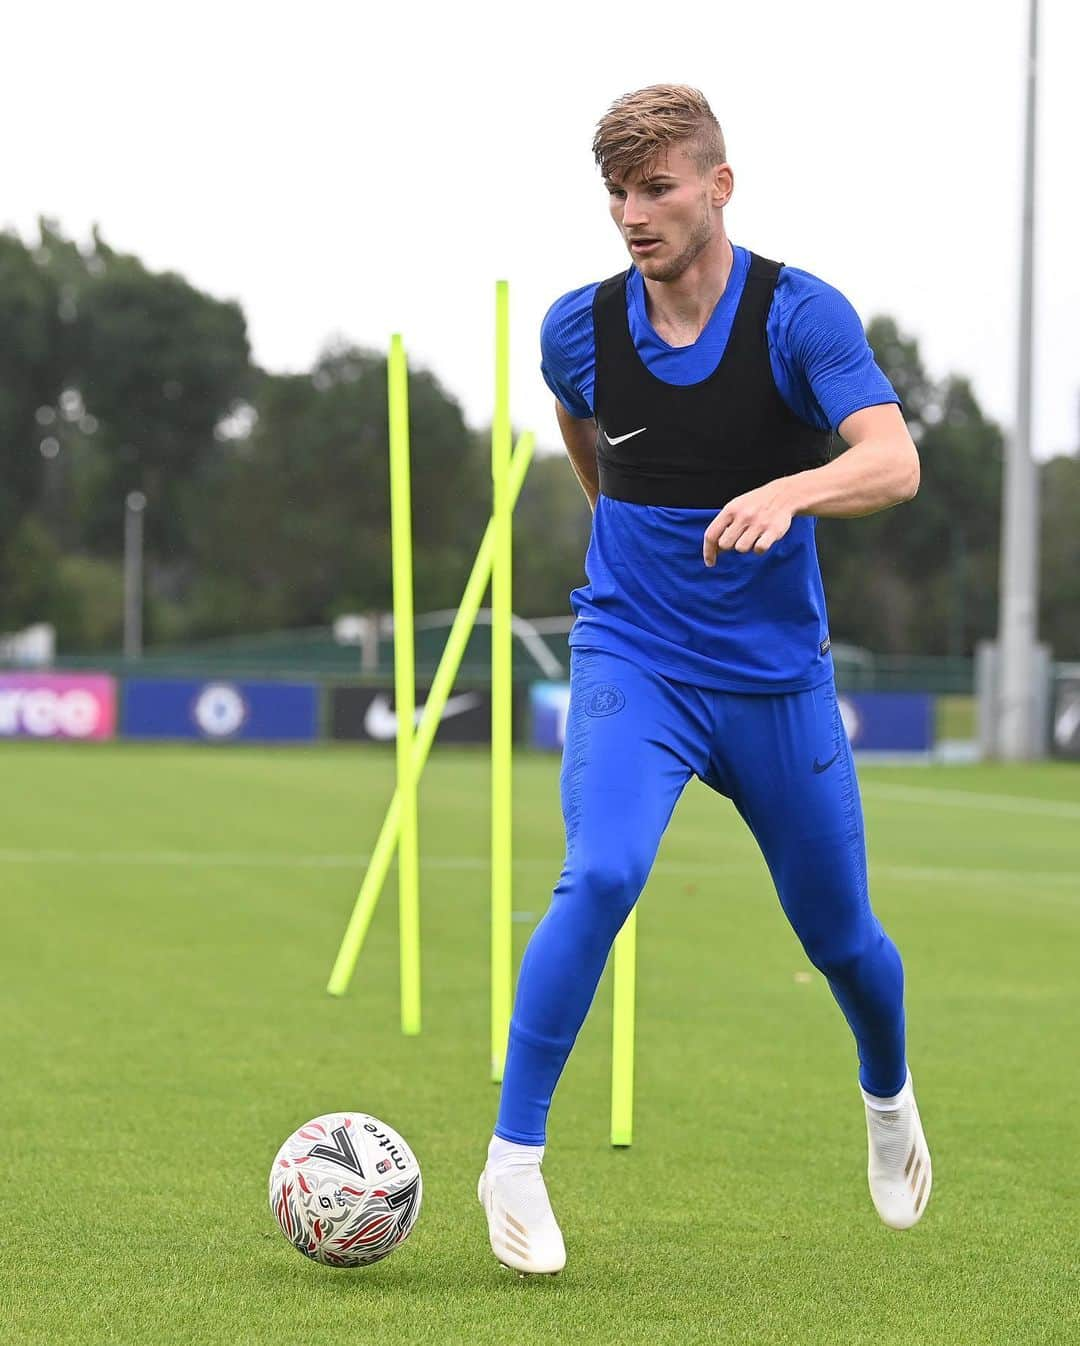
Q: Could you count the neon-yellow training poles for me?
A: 4